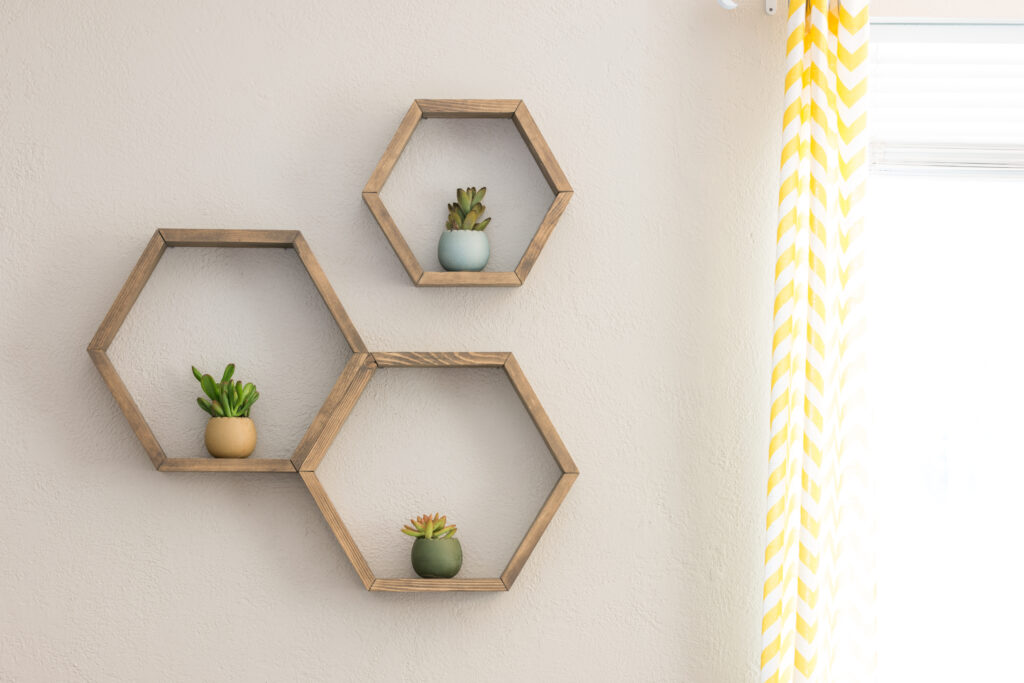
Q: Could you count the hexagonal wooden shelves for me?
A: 3